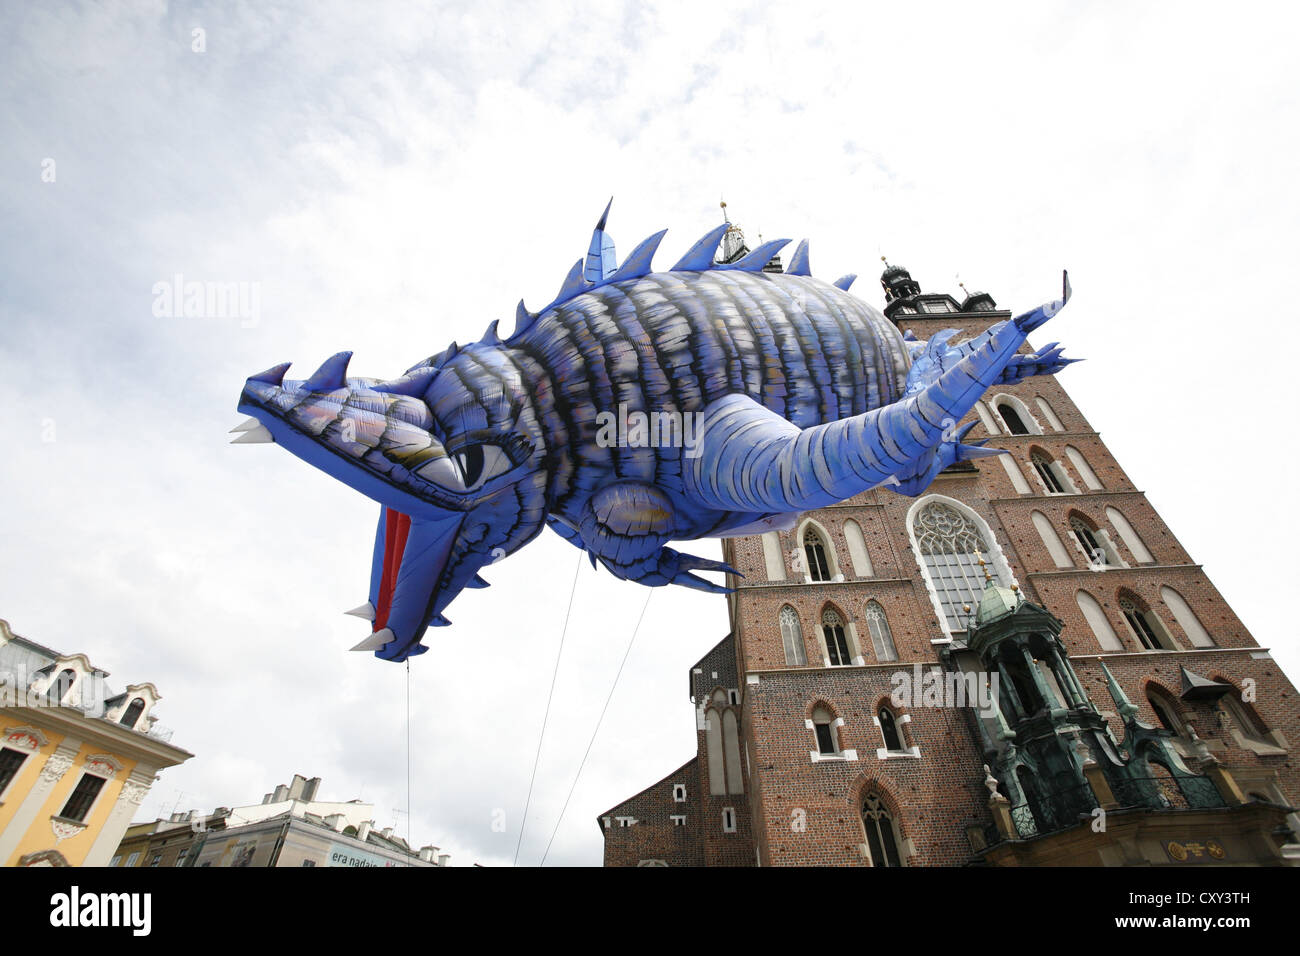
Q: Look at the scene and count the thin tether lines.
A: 3